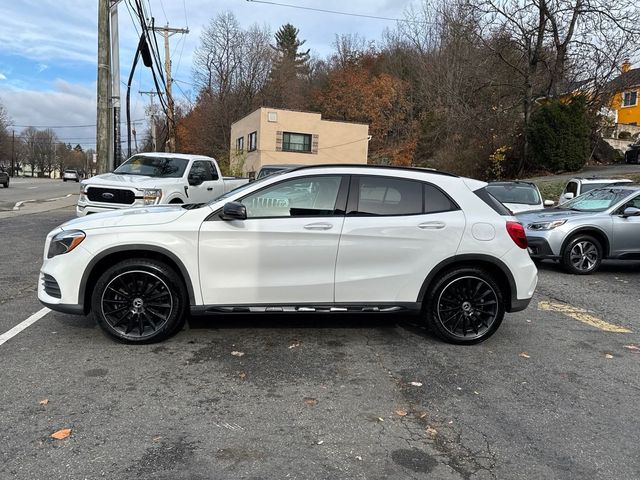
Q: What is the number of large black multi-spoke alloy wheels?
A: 2